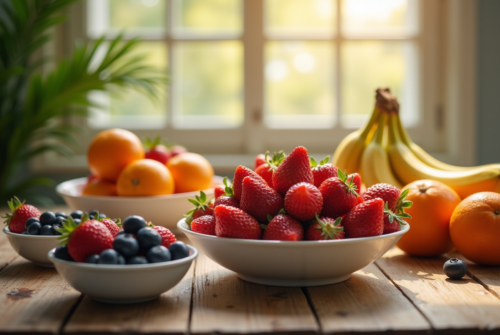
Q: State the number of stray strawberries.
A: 0